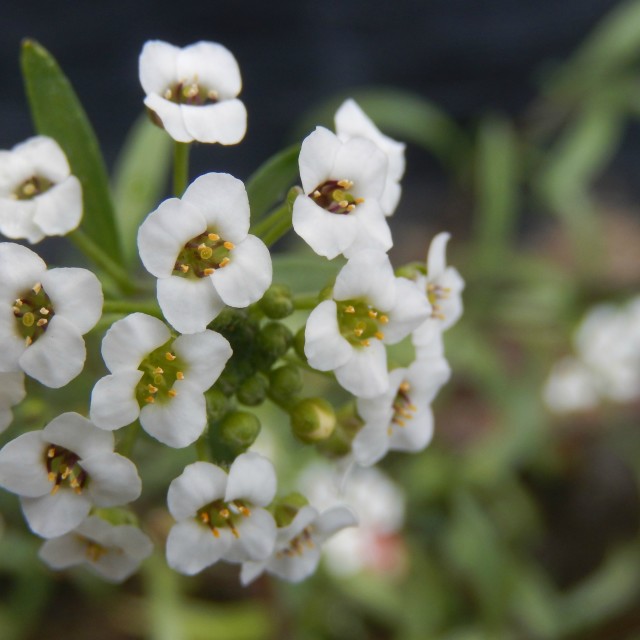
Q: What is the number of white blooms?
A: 15